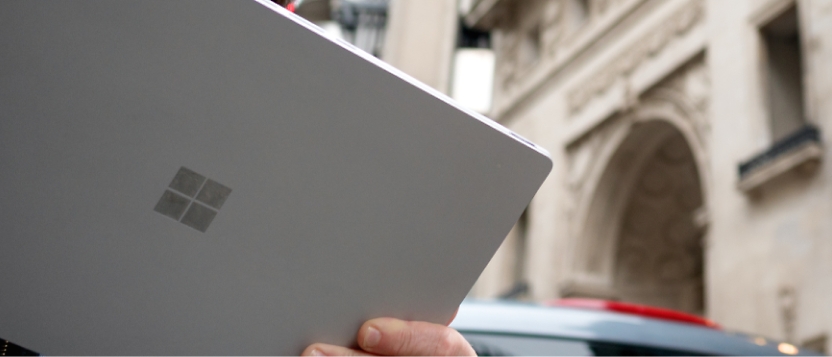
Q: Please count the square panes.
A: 4